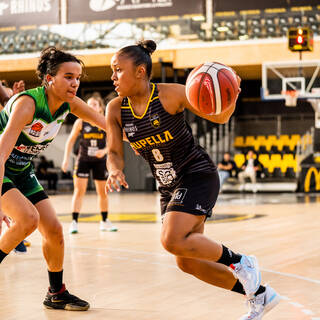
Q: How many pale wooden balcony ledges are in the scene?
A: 1